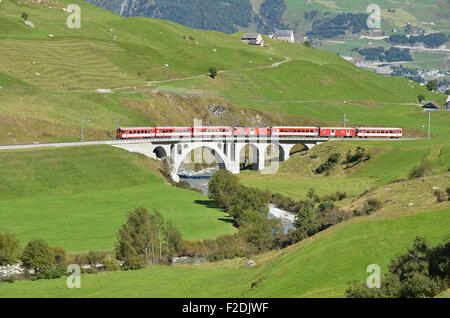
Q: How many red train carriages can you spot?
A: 7